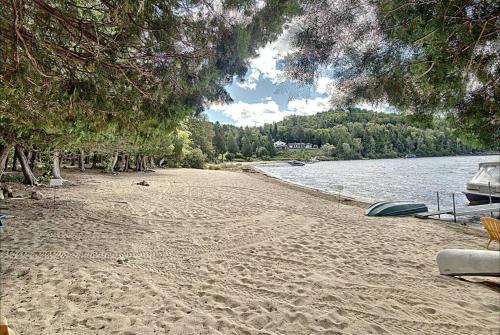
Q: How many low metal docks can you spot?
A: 1